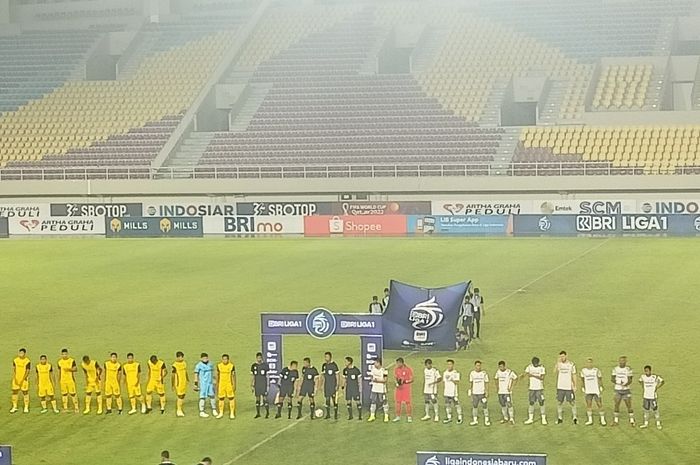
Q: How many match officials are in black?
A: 5